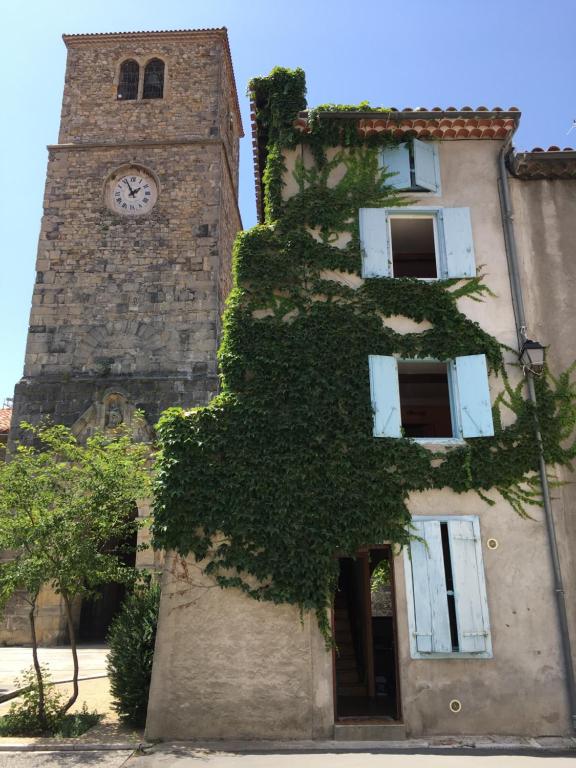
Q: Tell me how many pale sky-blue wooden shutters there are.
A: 8